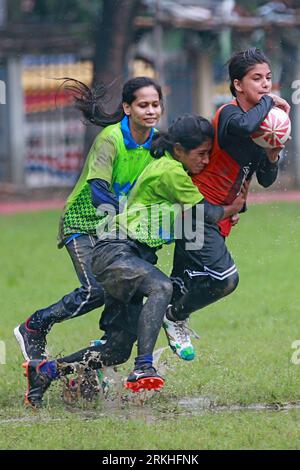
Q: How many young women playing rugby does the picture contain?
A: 3